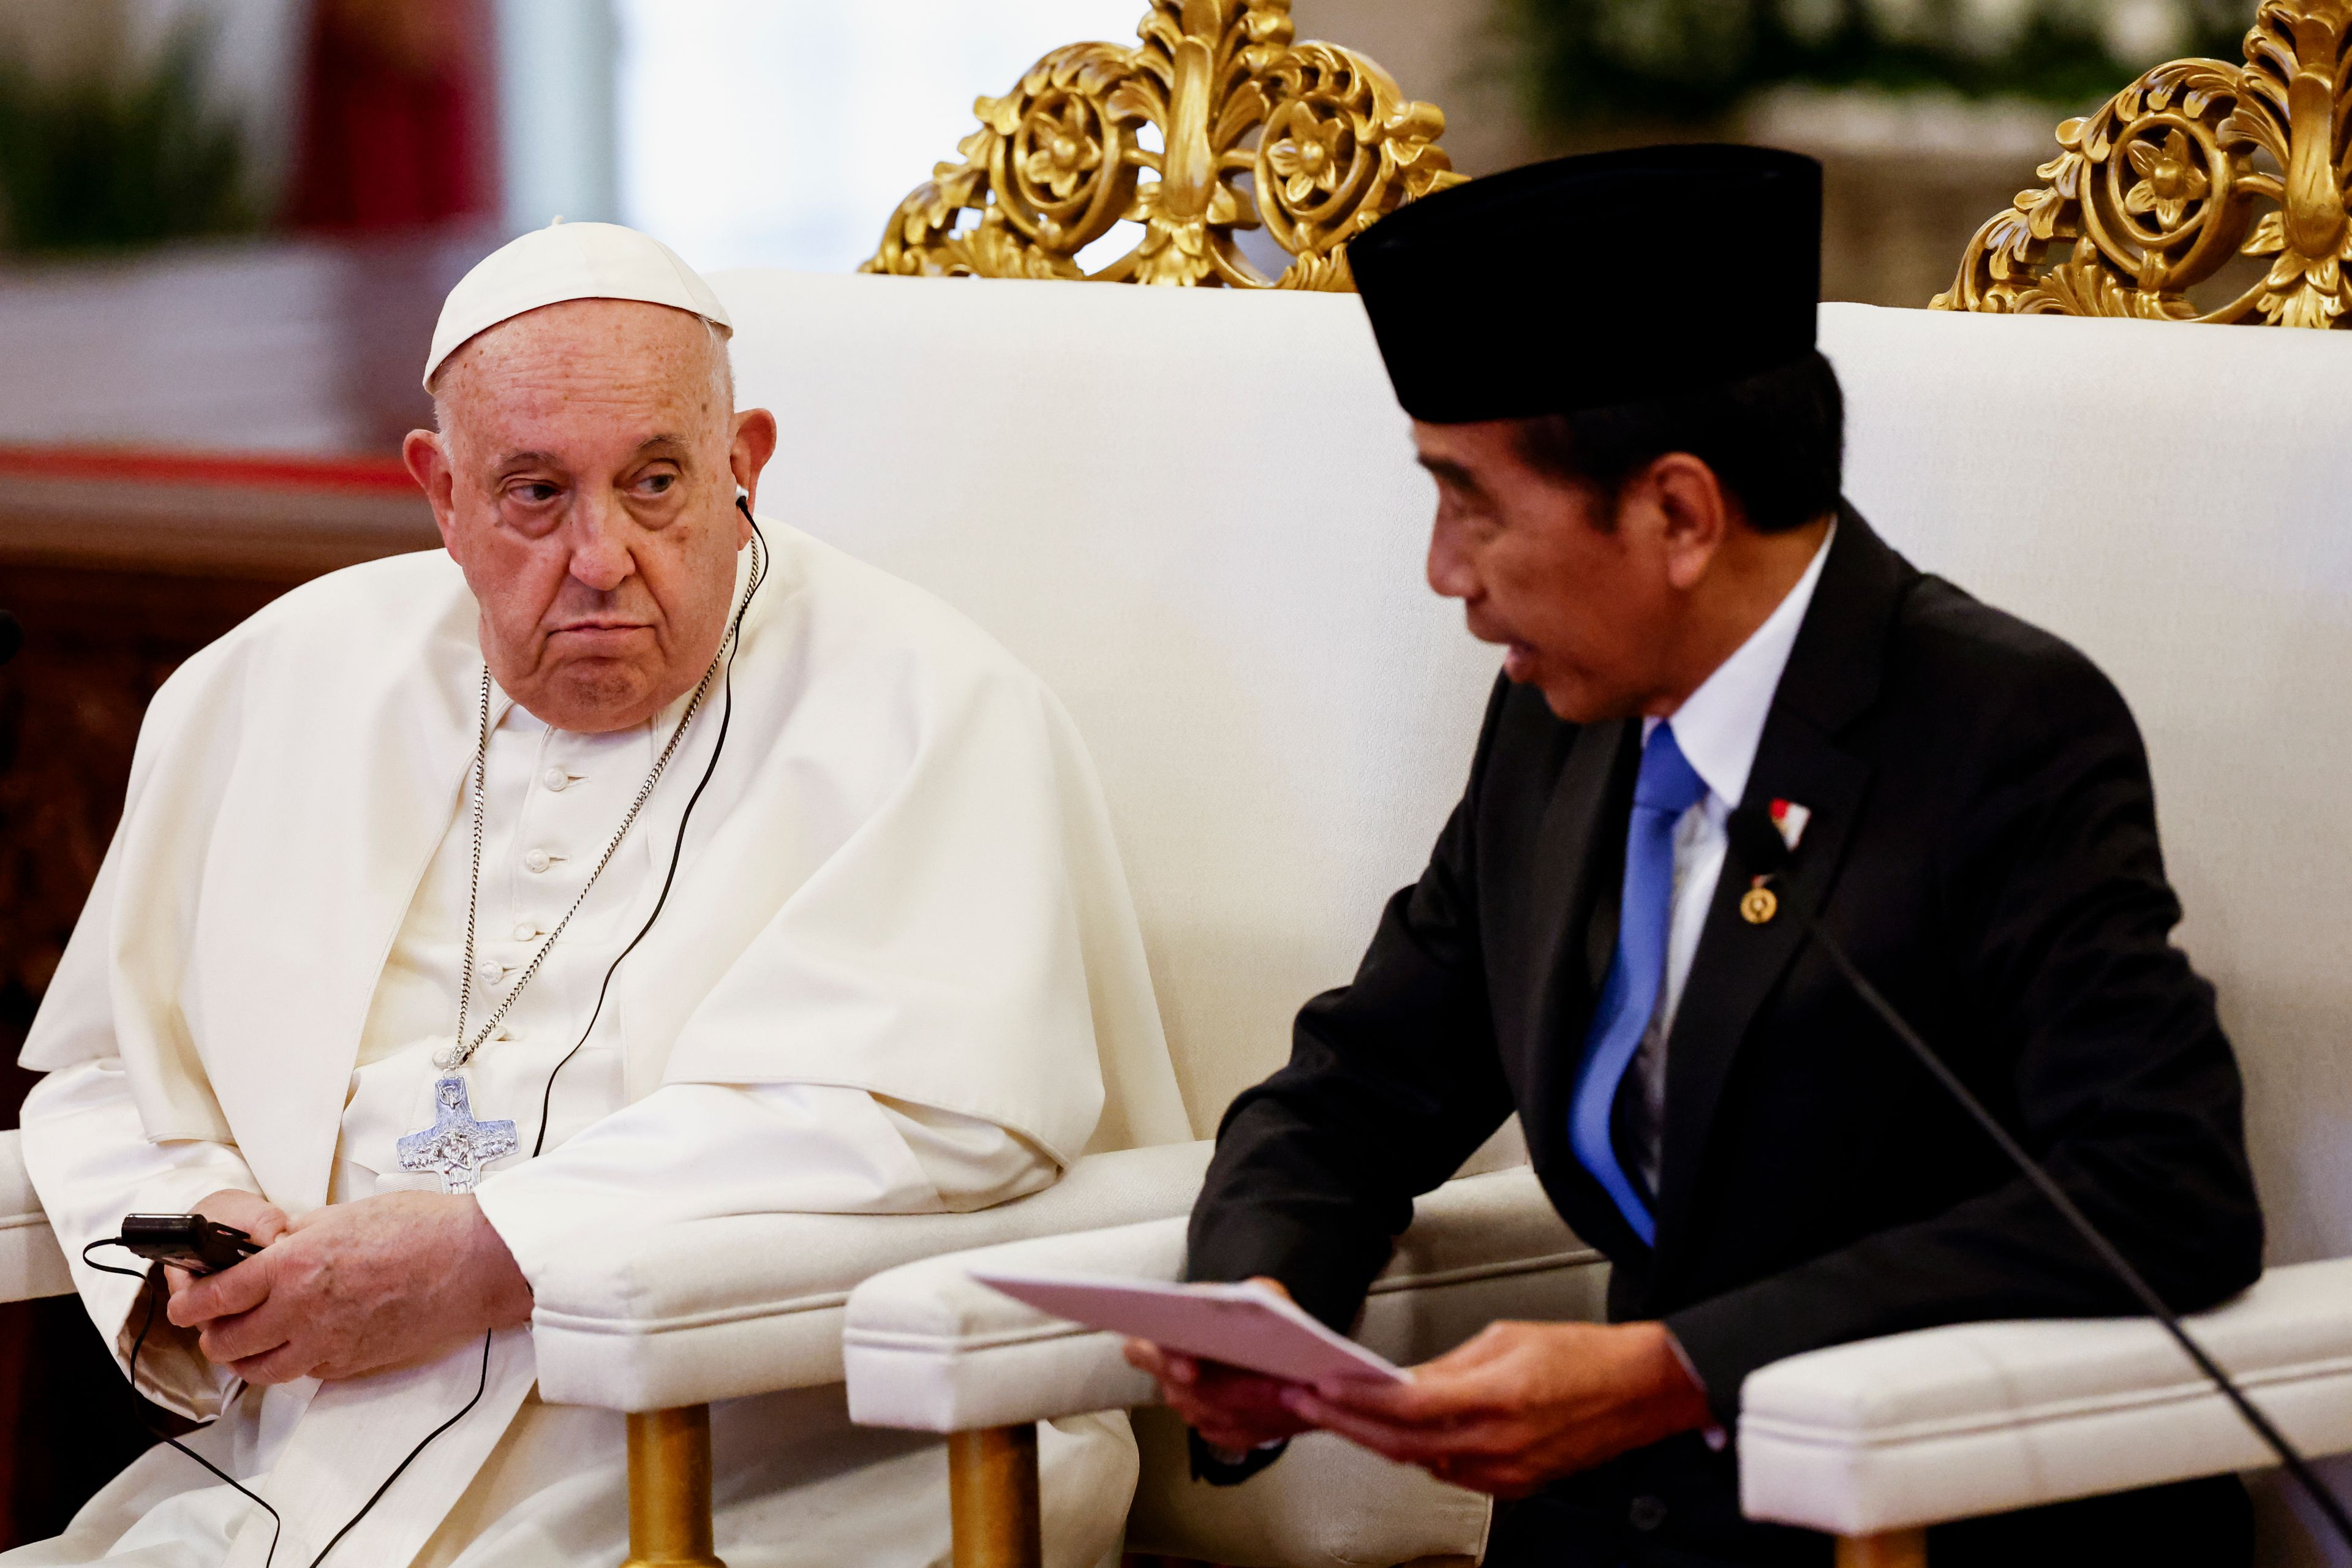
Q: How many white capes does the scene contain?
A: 1